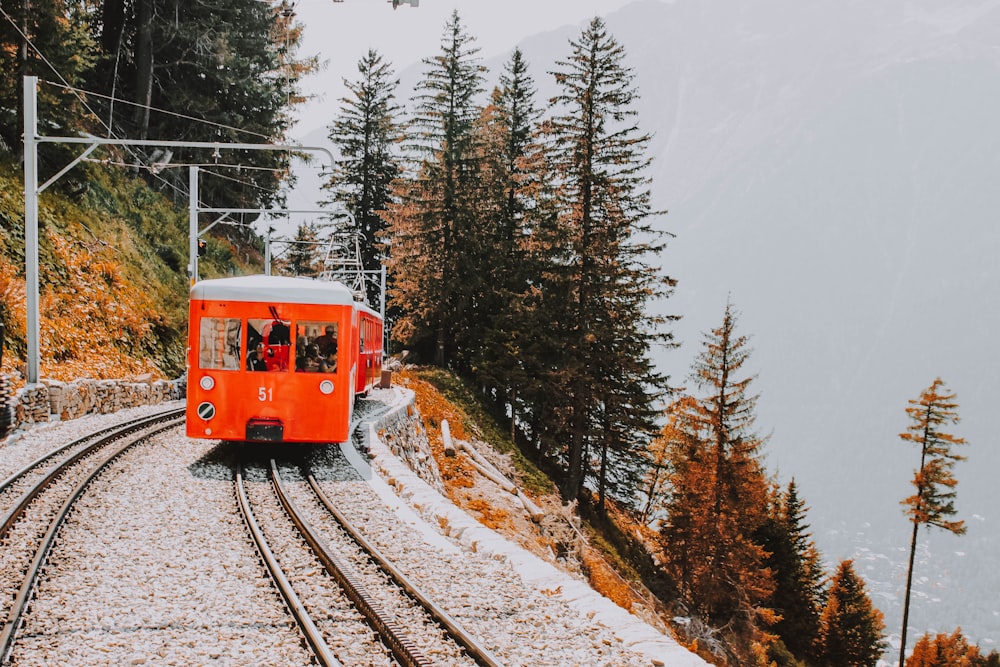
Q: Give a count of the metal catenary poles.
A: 4